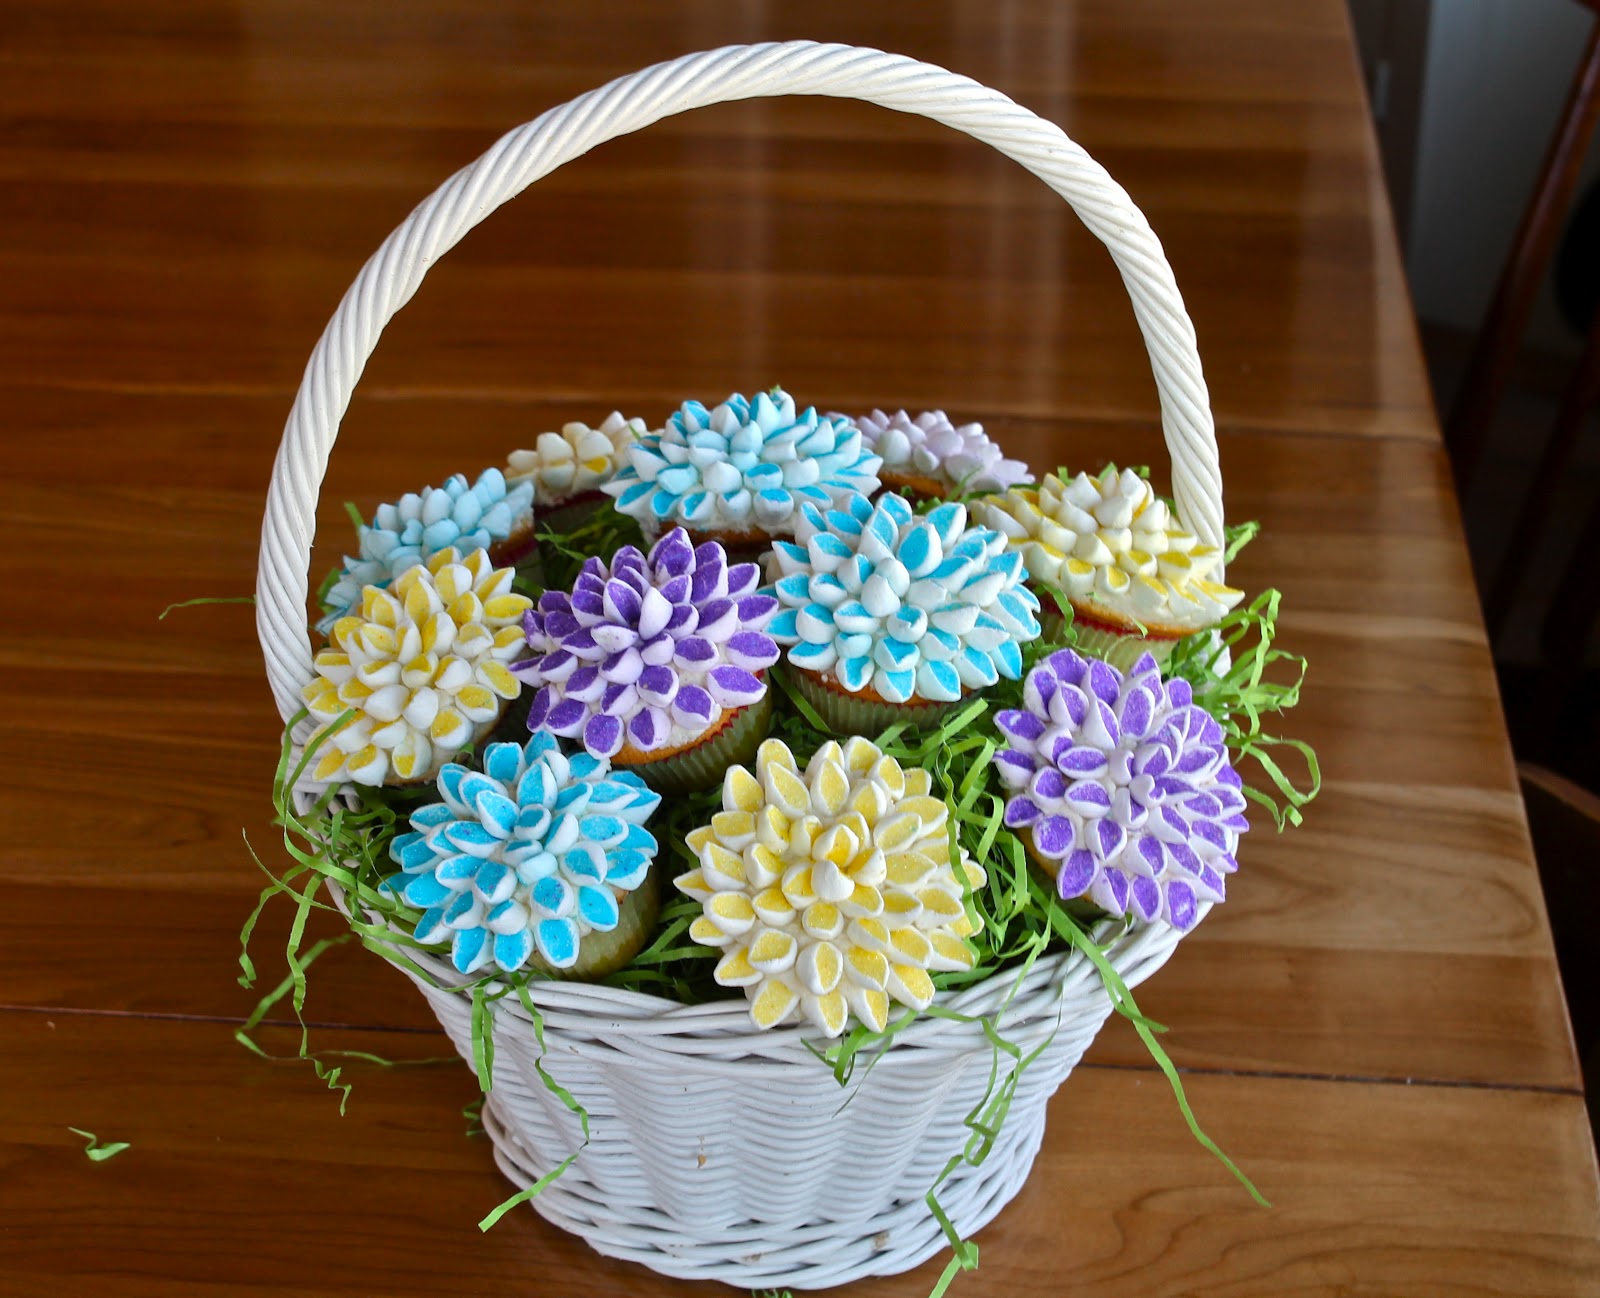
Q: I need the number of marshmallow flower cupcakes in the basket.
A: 11